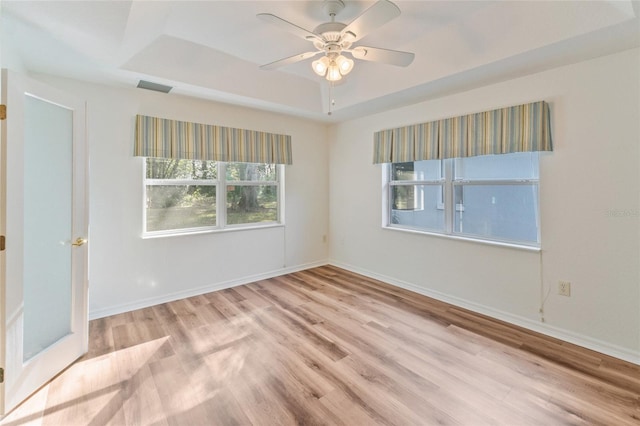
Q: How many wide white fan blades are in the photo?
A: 4